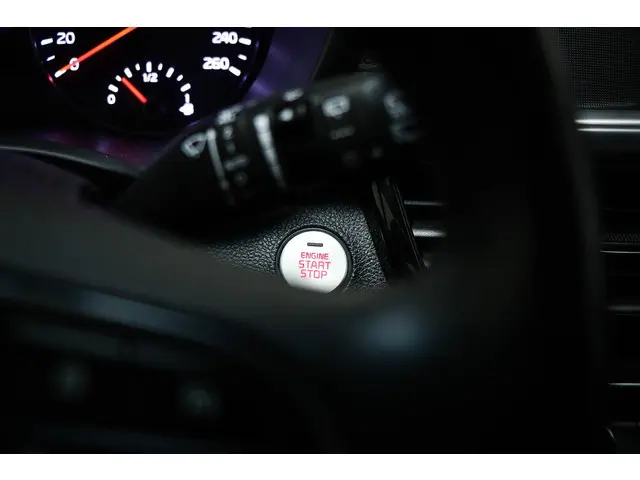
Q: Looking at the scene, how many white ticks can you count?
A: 15